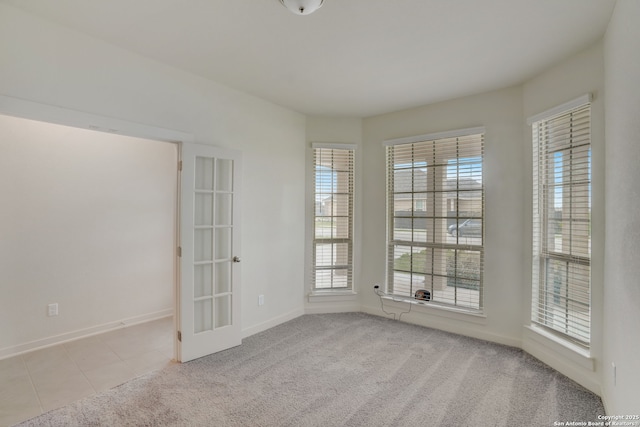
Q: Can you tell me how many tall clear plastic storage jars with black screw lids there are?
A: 0